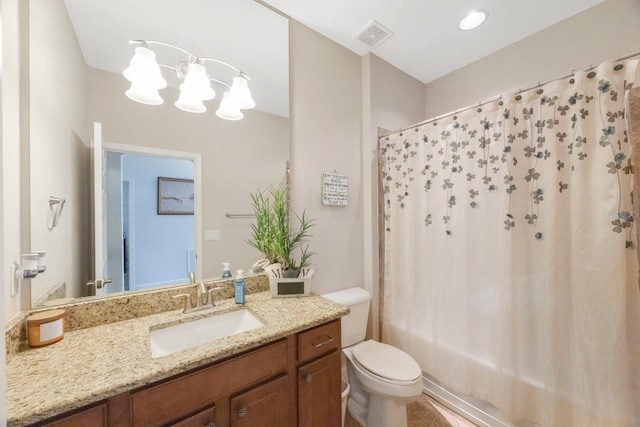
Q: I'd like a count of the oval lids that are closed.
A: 2